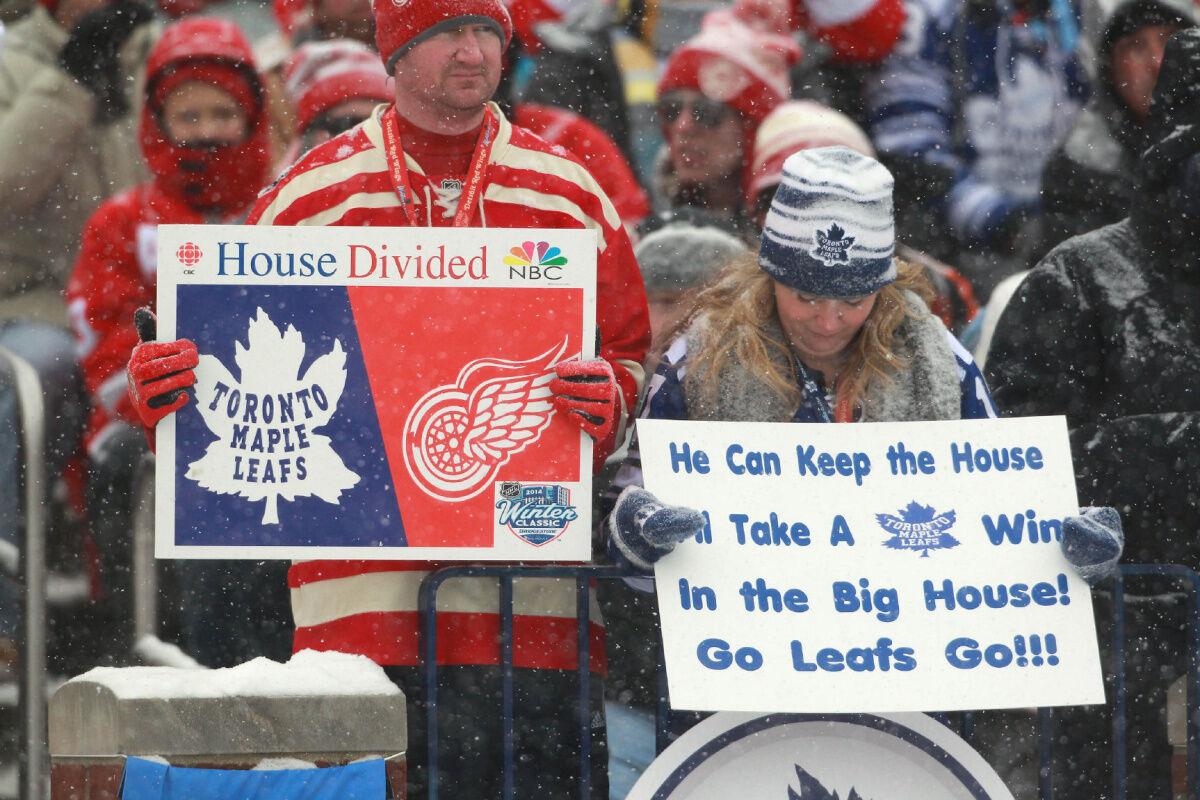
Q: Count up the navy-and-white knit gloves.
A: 2